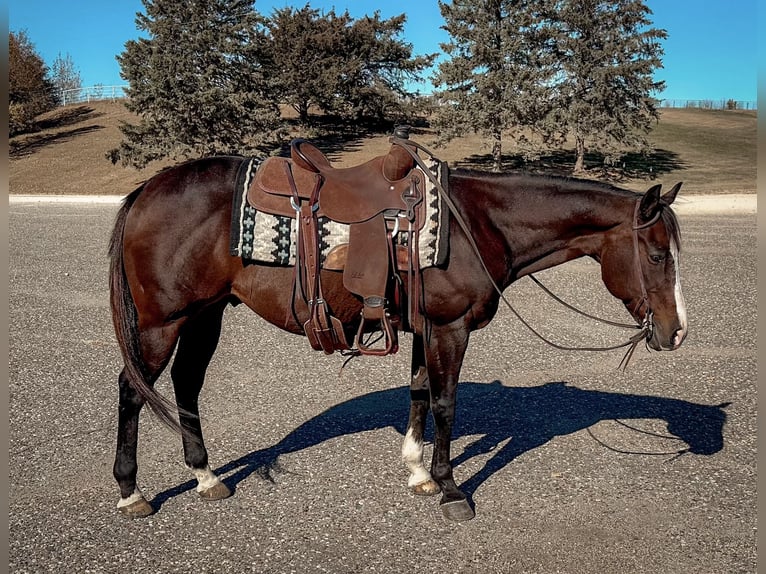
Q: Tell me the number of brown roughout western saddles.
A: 1